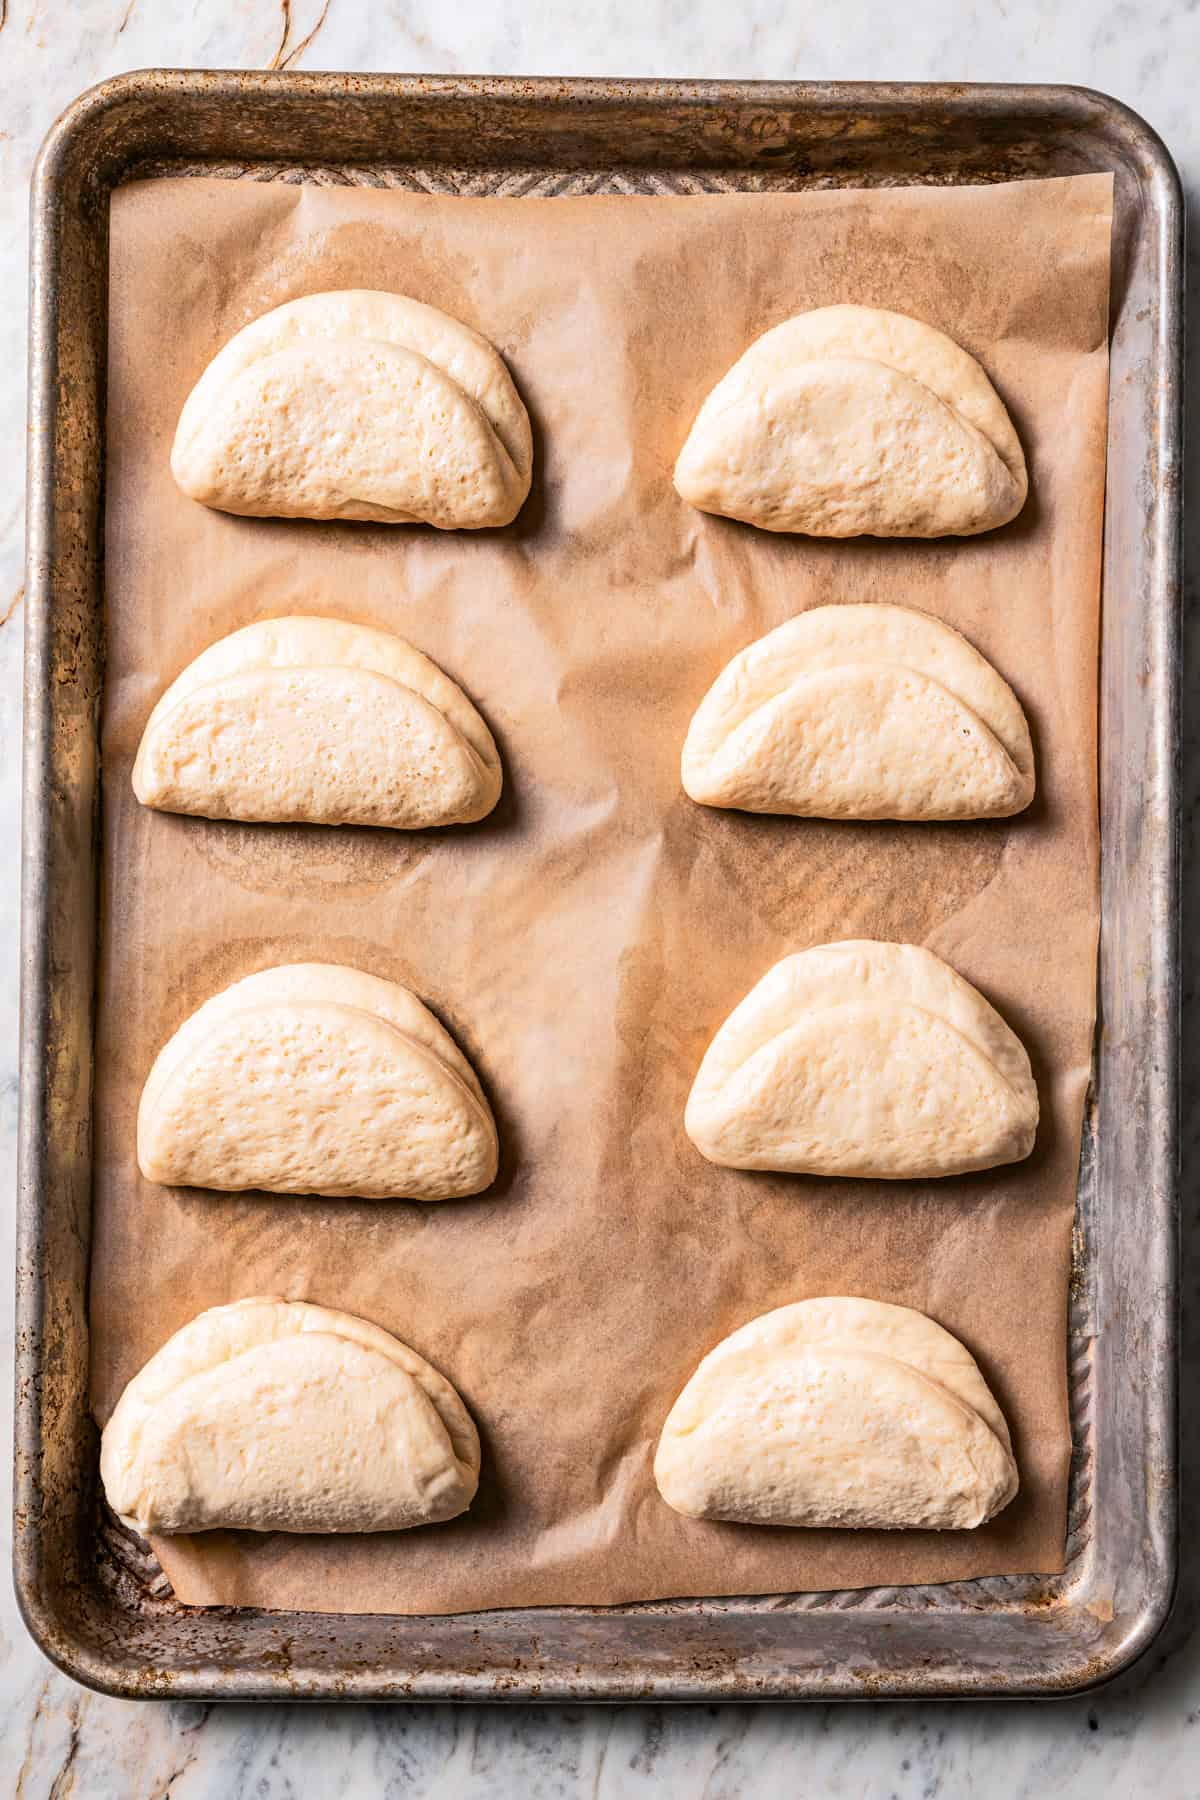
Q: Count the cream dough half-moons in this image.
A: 8